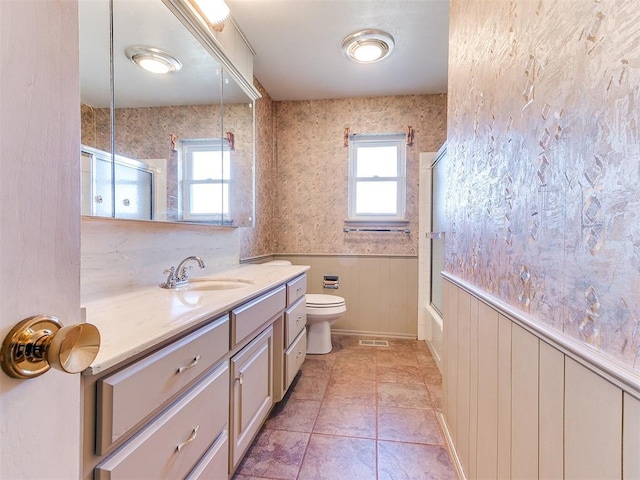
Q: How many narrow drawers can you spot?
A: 3